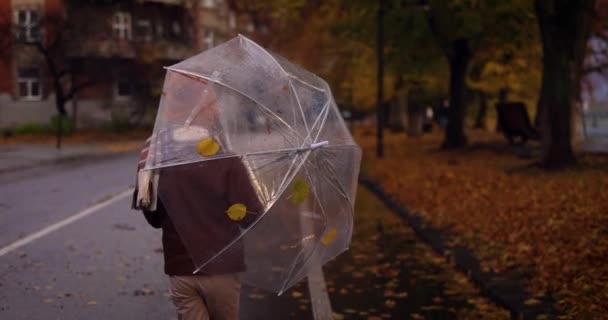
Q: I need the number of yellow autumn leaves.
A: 4